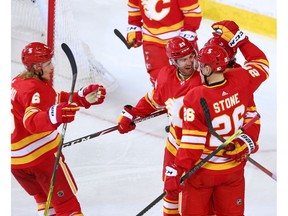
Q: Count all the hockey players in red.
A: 5